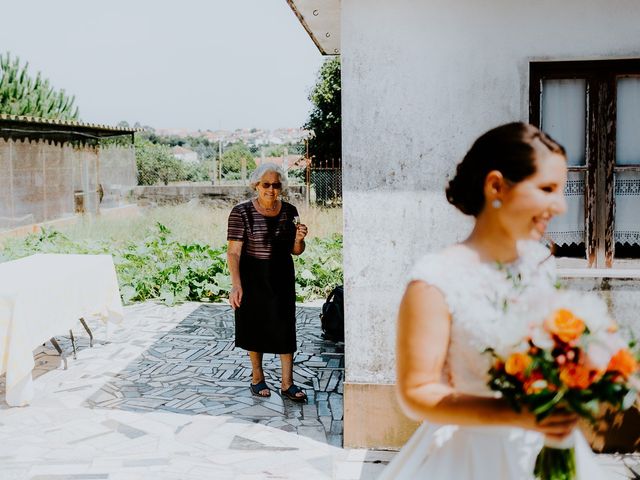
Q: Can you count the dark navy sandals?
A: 2